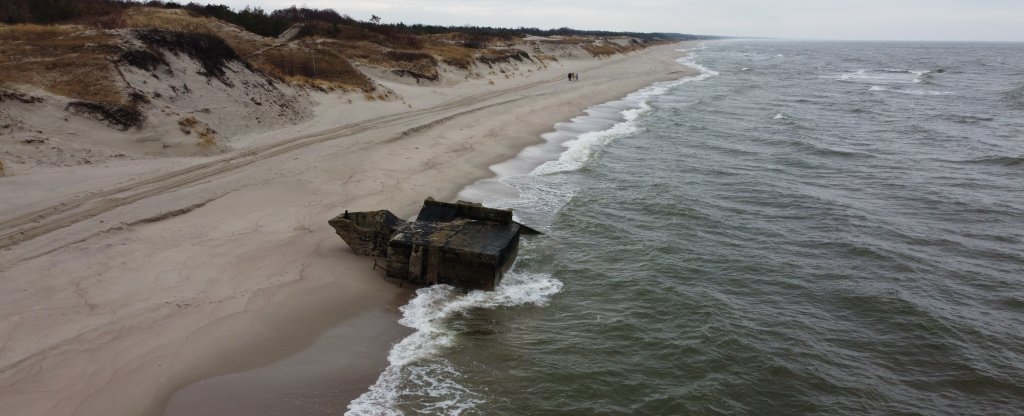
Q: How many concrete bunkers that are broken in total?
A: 1